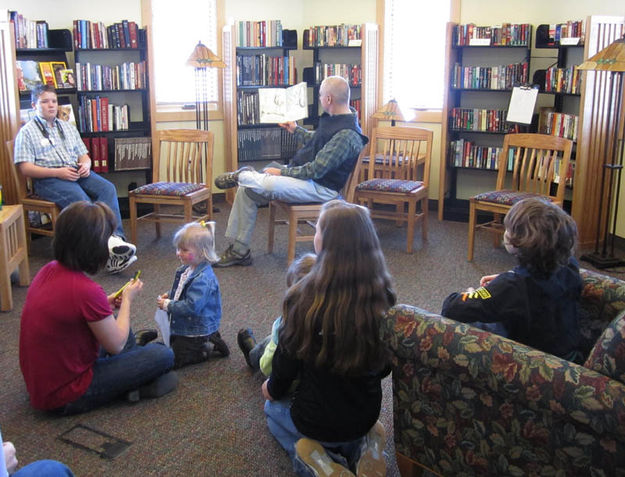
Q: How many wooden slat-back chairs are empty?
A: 3